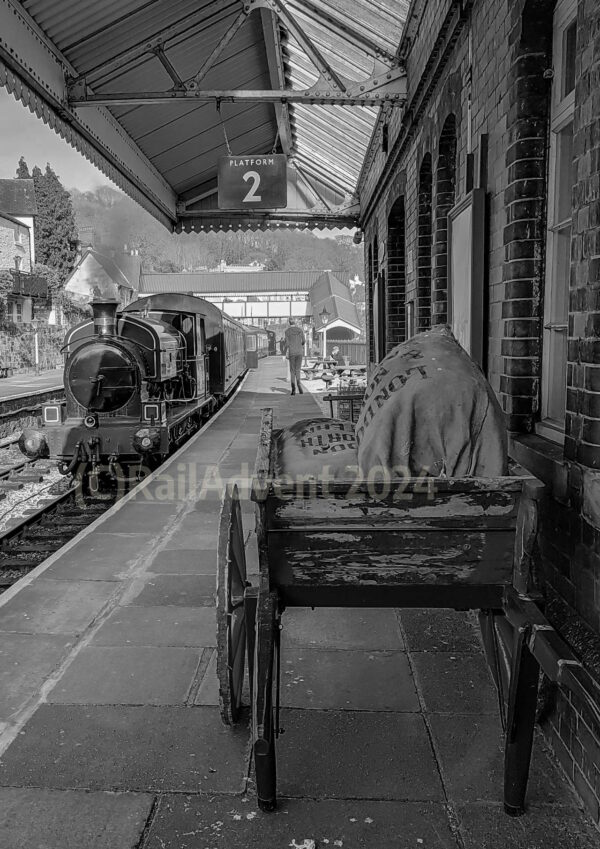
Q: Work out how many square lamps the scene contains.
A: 2